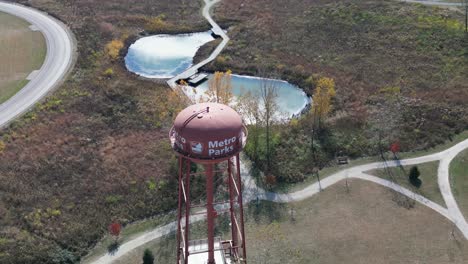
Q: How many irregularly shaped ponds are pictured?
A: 2